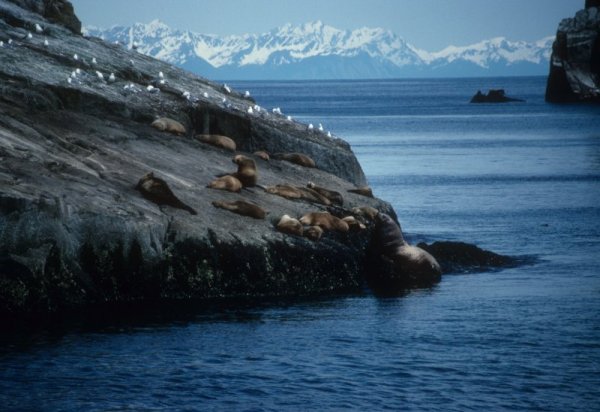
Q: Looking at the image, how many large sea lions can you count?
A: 1